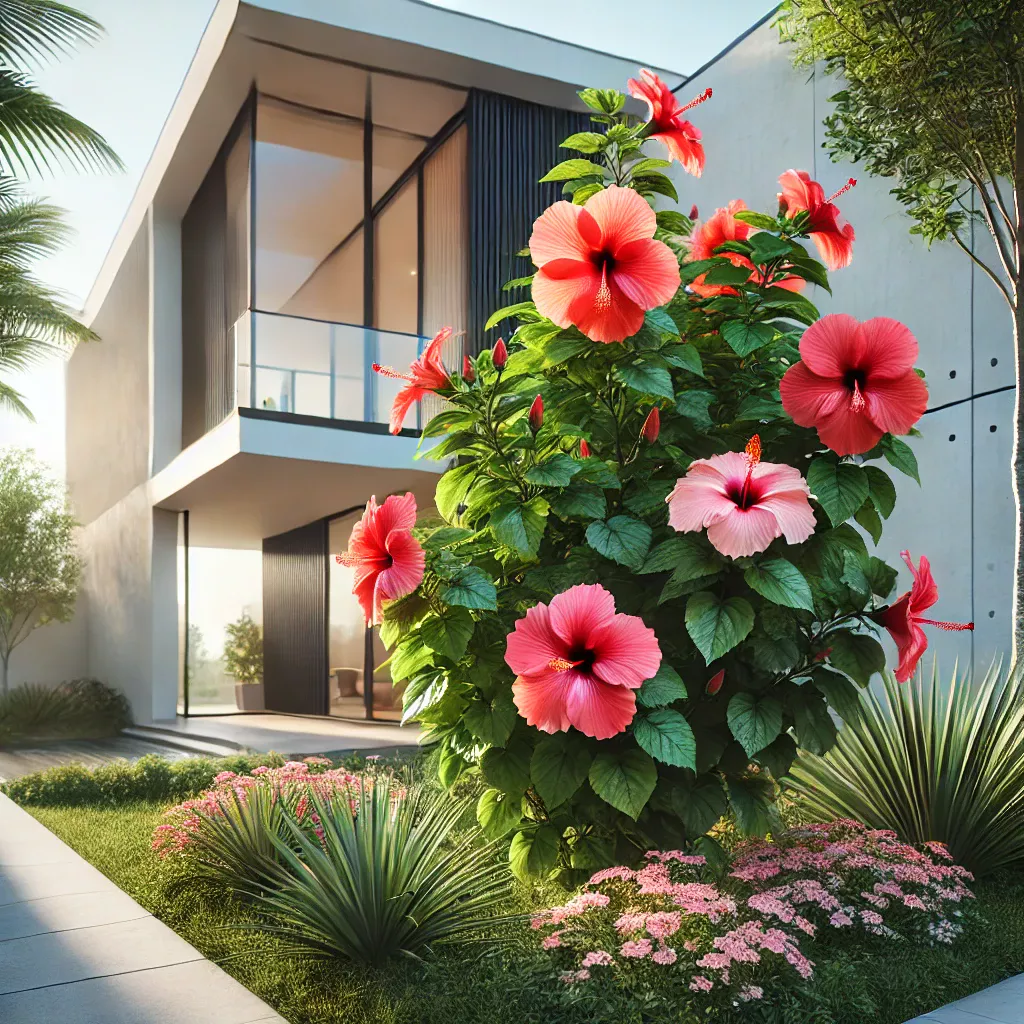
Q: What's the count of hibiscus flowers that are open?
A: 10